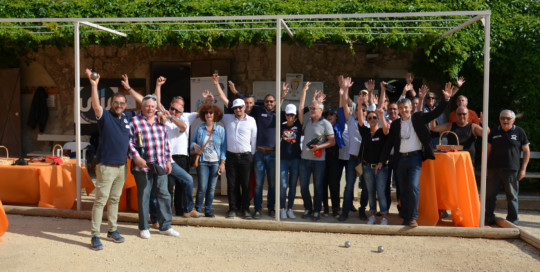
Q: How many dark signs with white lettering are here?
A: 1